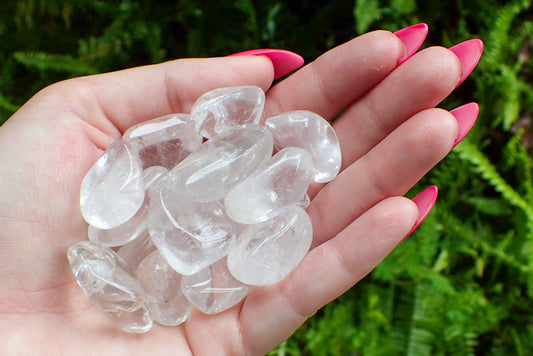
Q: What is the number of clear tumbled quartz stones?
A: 14